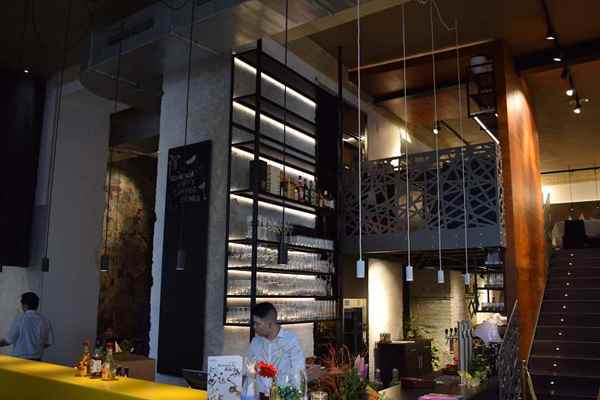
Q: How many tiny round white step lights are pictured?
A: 11